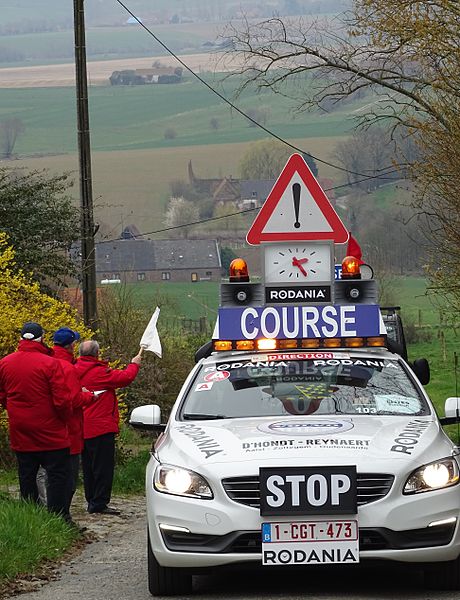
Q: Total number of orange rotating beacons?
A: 2